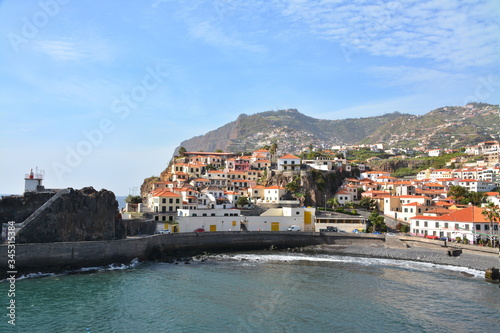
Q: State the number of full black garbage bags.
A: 0